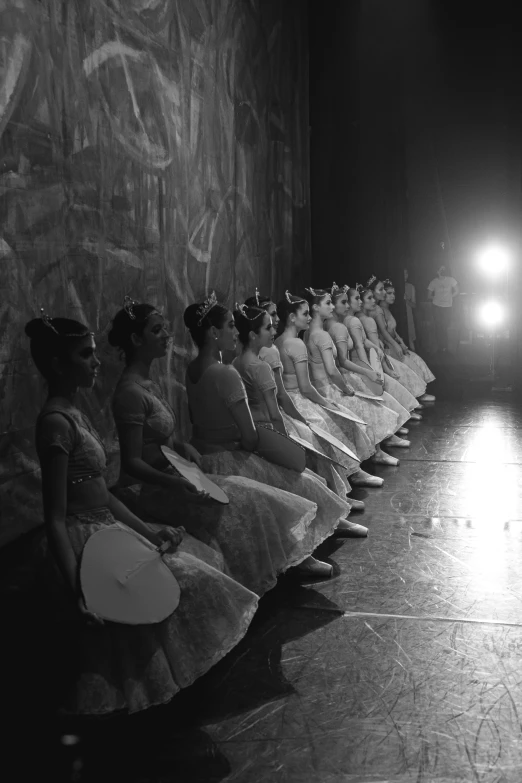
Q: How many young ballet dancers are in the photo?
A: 12